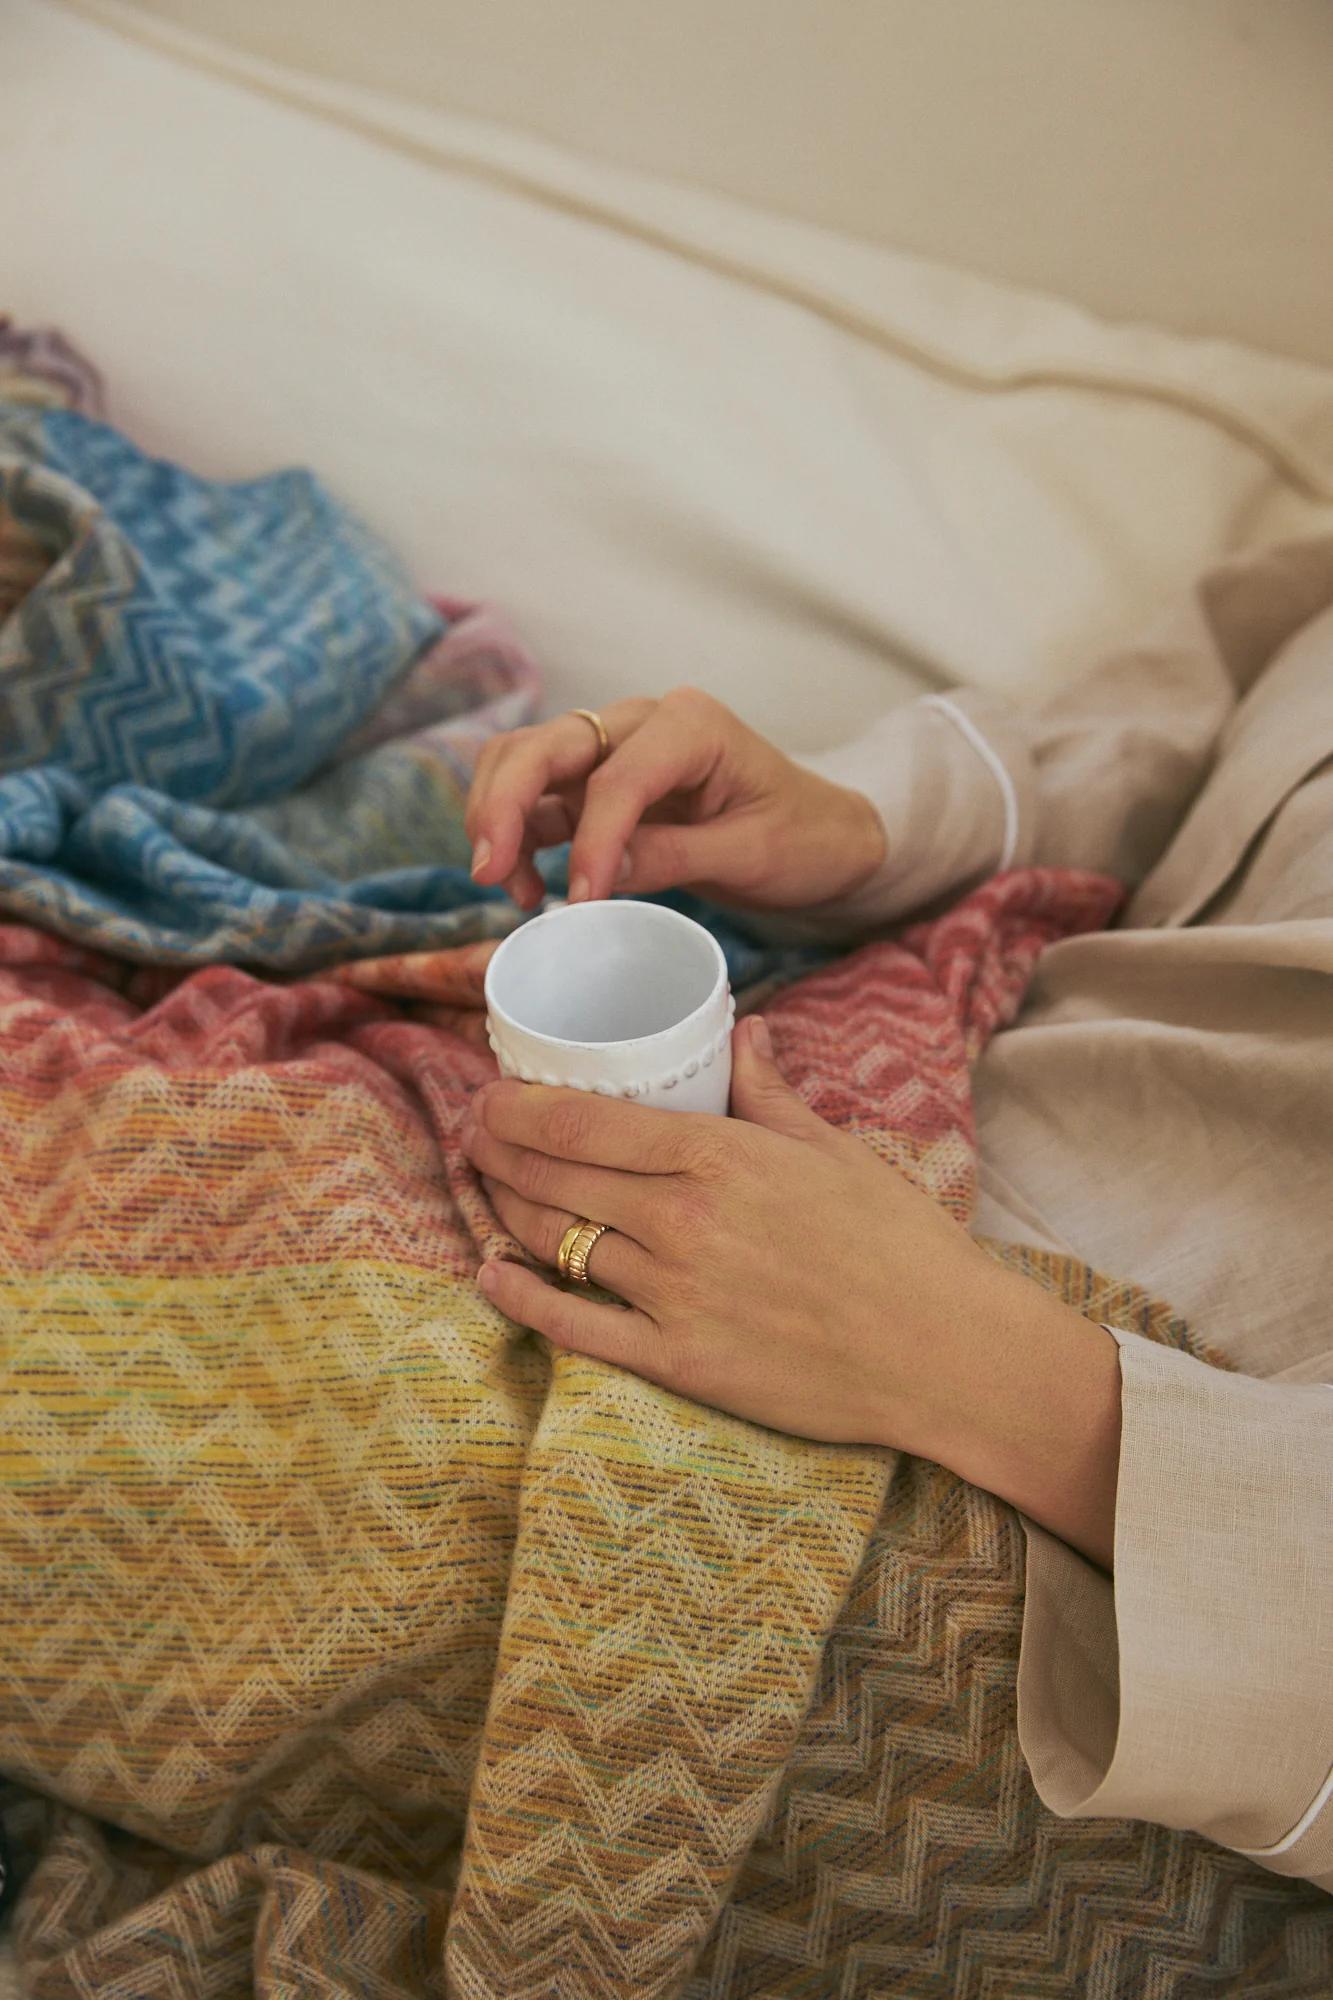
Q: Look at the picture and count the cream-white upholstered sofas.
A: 1